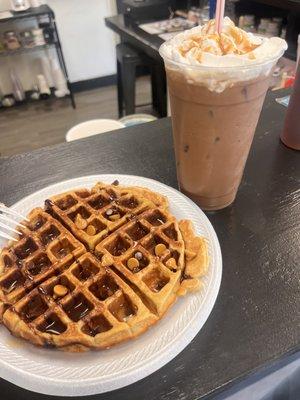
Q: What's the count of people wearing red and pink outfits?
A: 0